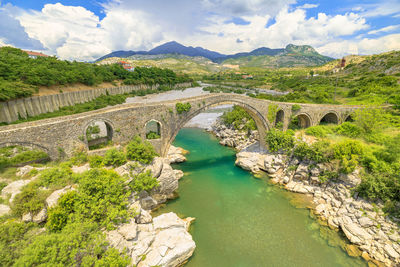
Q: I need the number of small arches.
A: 7